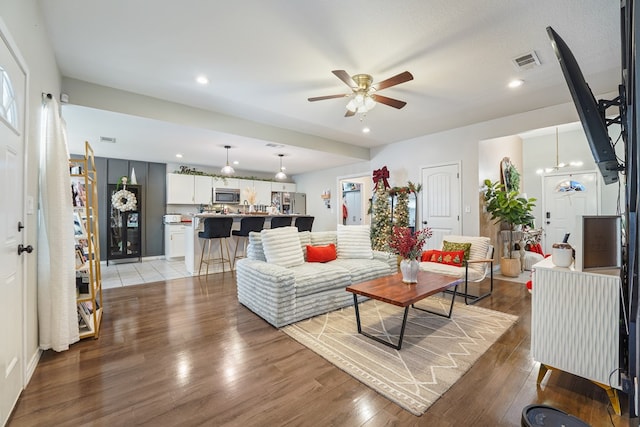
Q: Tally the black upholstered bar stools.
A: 4